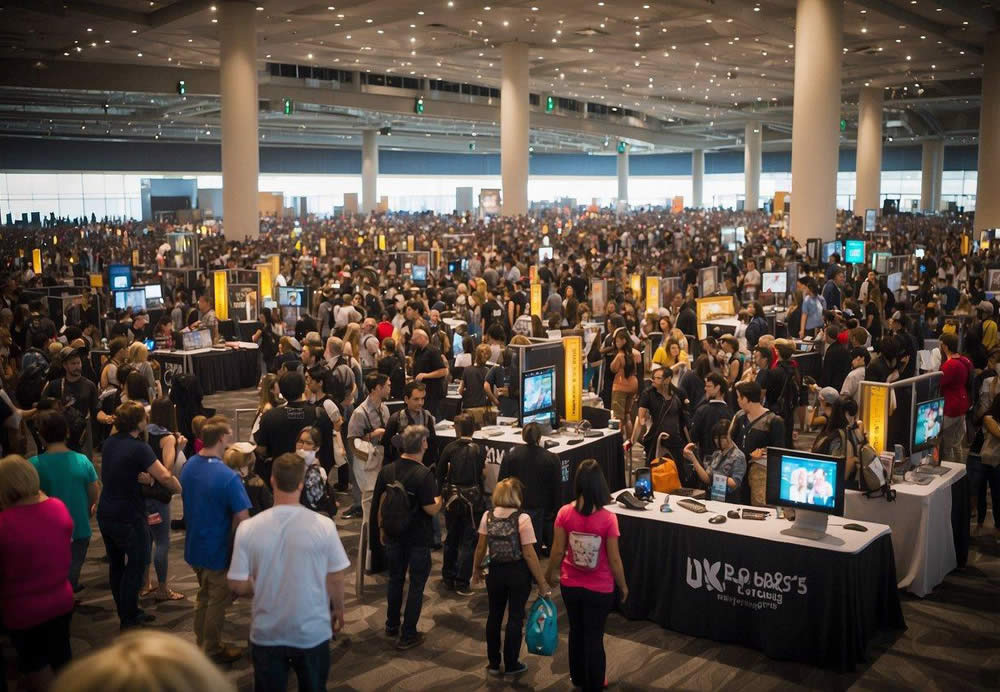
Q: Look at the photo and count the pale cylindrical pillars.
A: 10